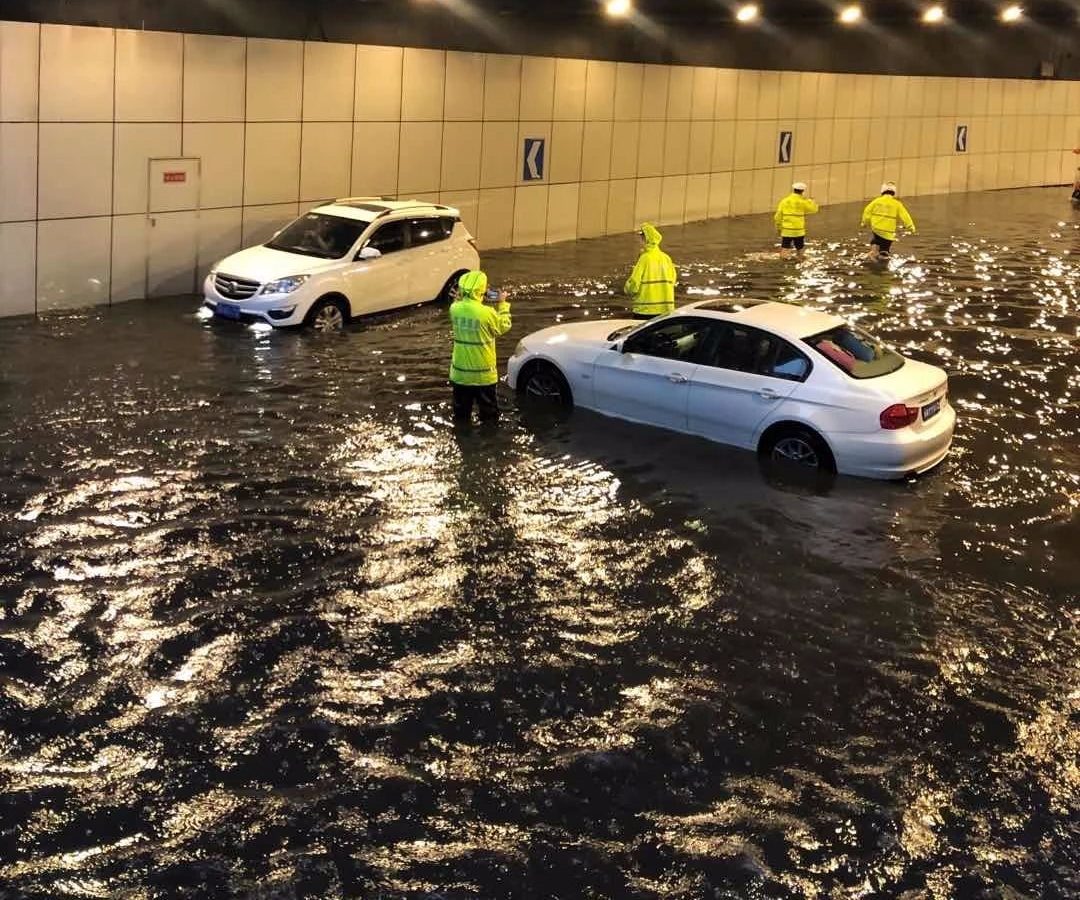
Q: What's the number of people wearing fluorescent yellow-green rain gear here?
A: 4